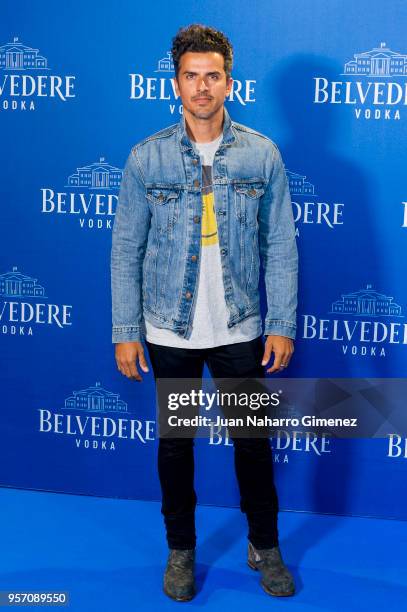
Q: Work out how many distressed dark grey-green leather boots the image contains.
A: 2